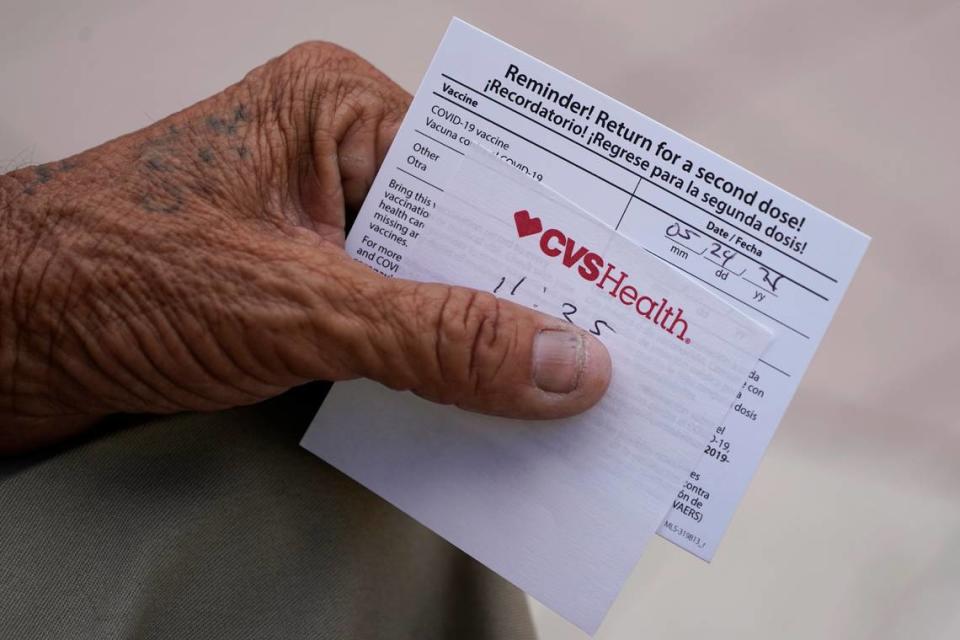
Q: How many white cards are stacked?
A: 2